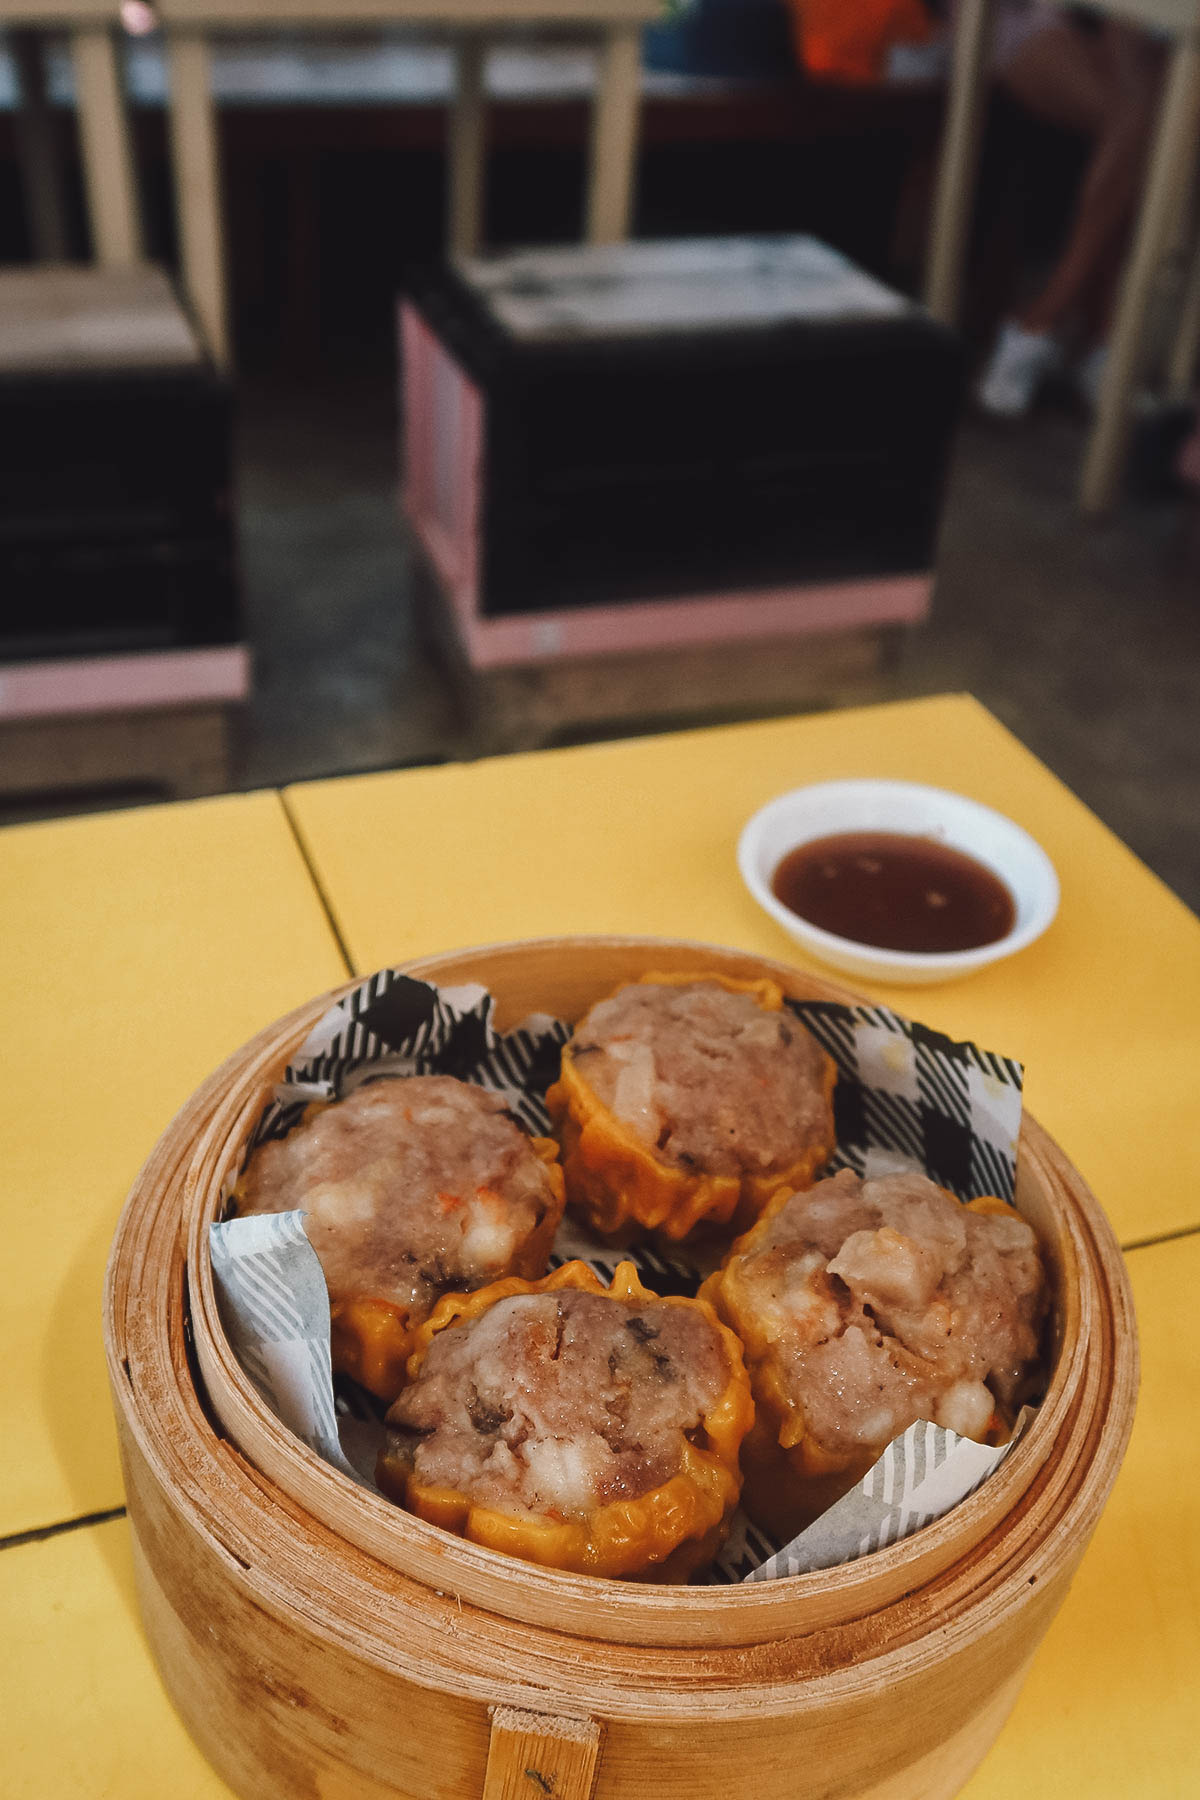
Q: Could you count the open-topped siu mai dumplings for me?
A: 4